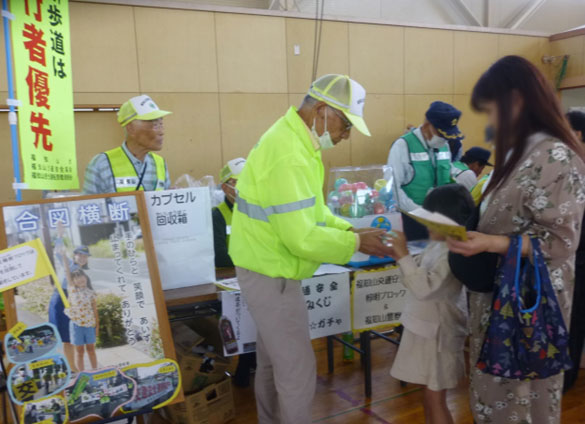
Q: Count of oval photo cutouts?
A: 5